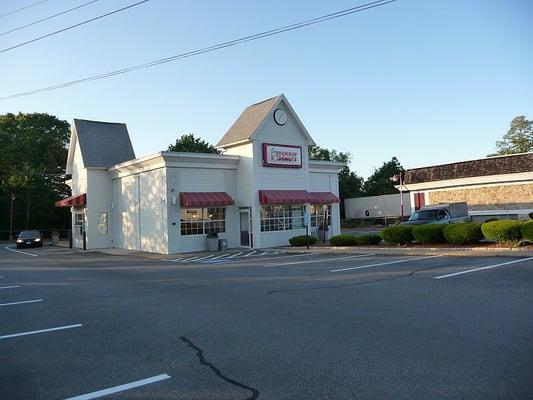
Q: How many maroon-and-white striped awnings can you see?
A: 4